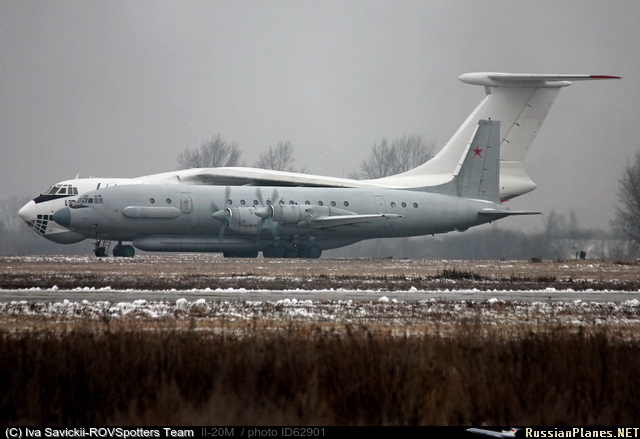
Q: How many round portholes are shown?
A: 15